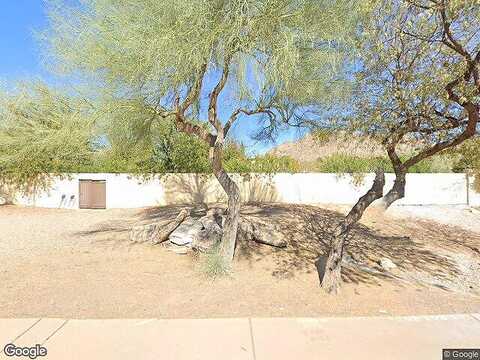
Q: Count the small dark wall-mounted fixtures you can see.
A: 2